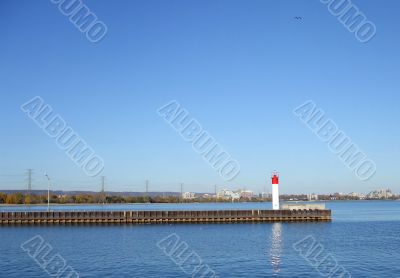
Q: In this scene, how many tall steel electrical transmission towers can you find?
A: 5